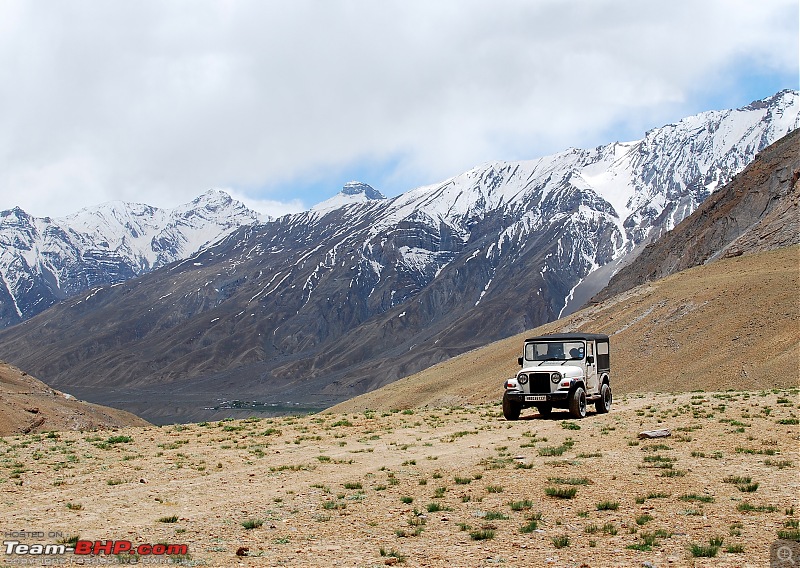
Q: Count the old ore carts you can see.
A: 0